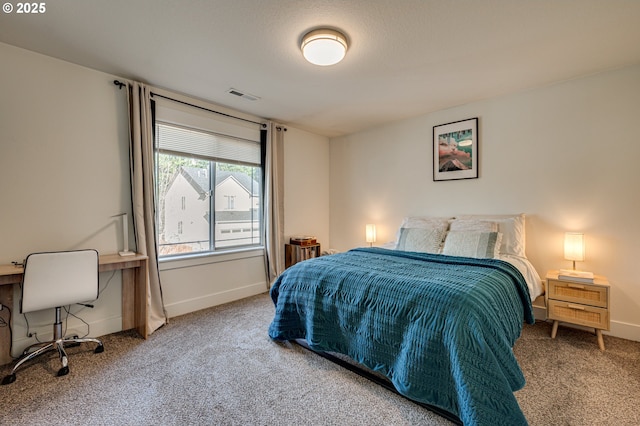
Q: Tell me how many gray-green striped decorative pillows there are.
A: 2